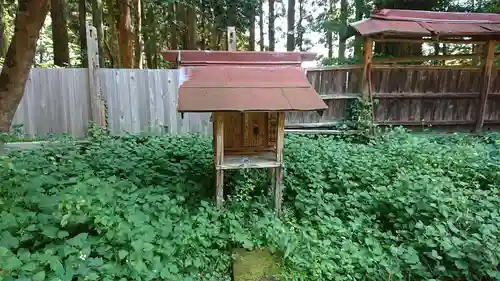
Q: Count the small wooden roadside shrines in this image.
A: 1